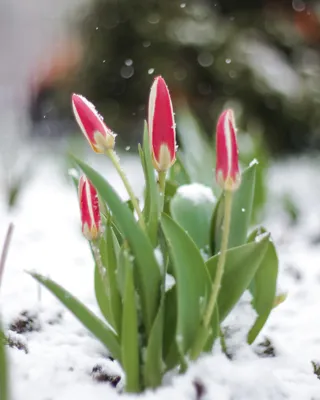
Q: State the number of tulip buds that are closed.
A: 4